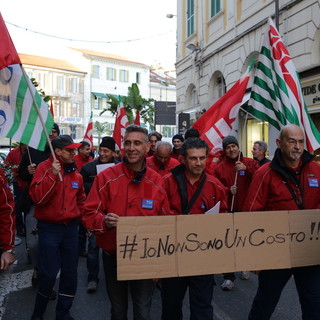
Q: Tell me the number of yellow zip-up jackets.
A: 0